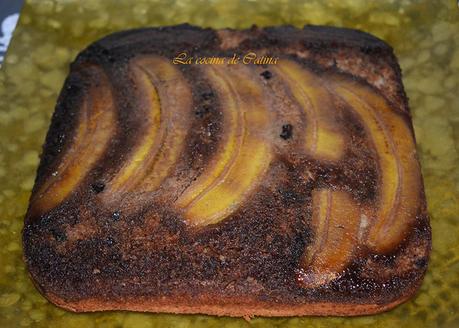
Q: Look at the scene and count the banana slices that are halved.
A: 2